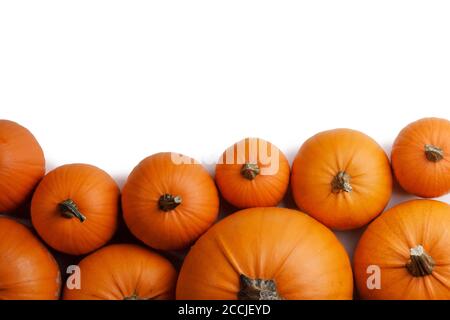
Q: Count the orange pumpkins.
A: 10